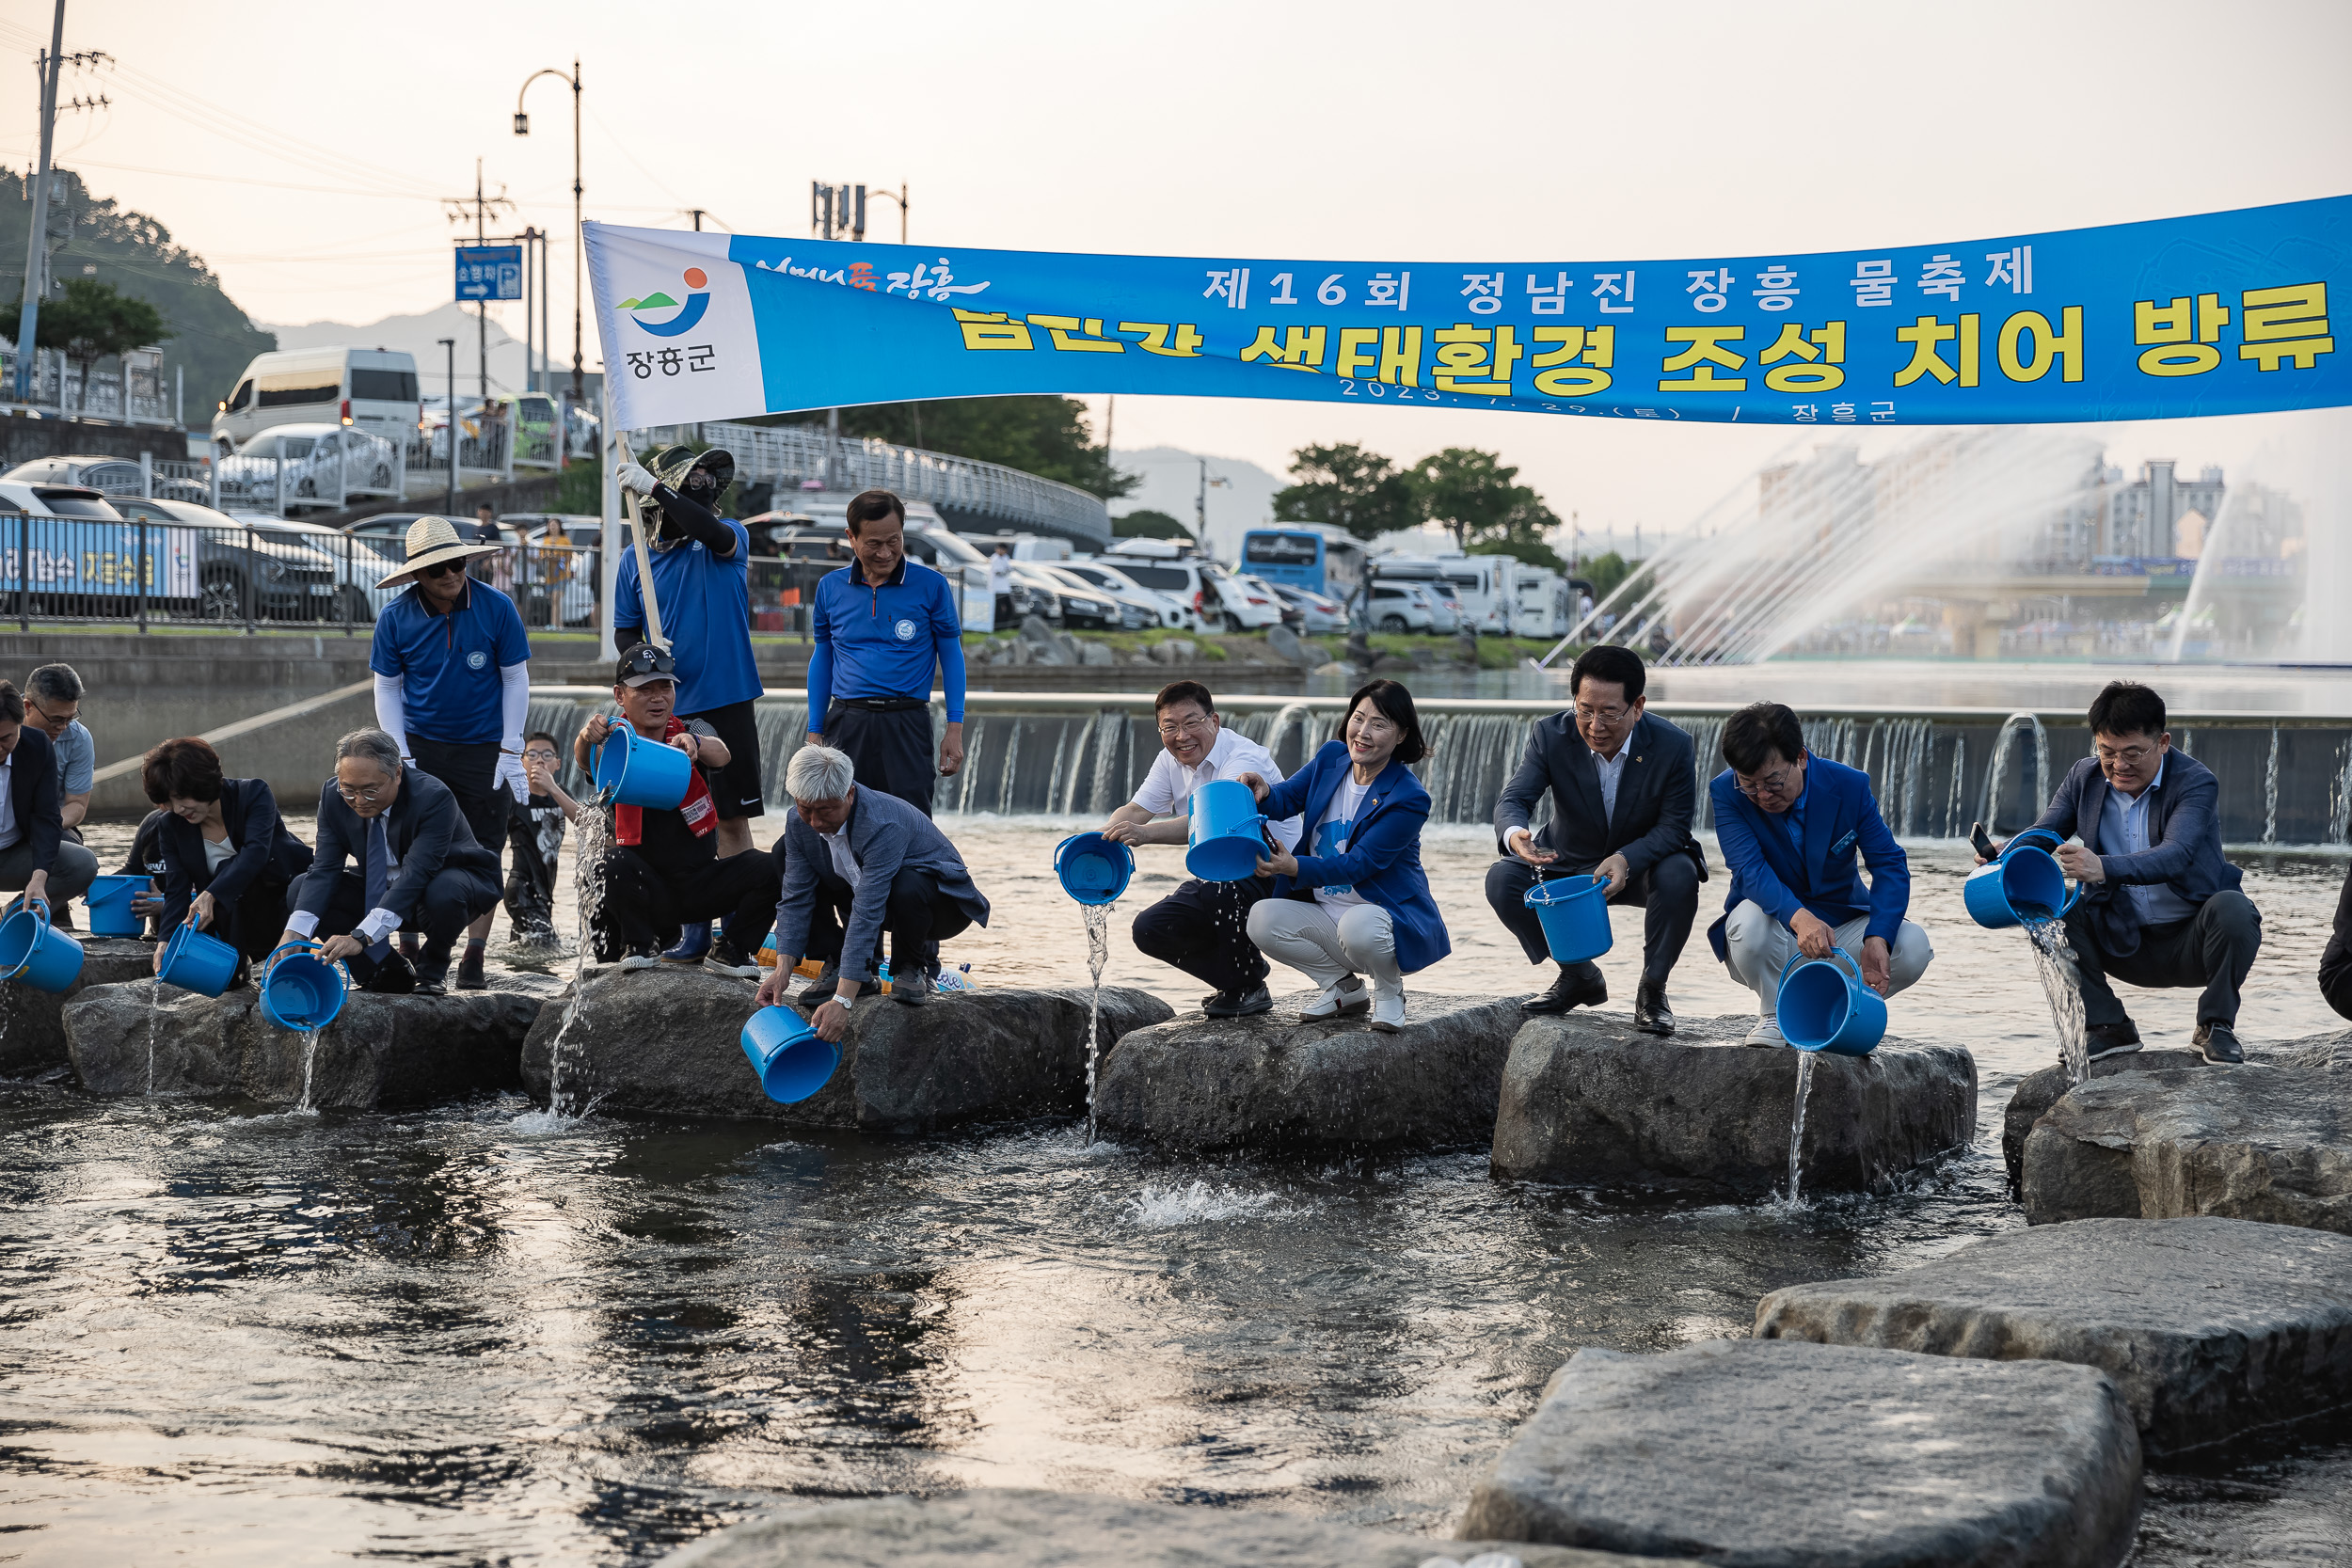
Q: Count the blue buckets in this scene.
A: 11